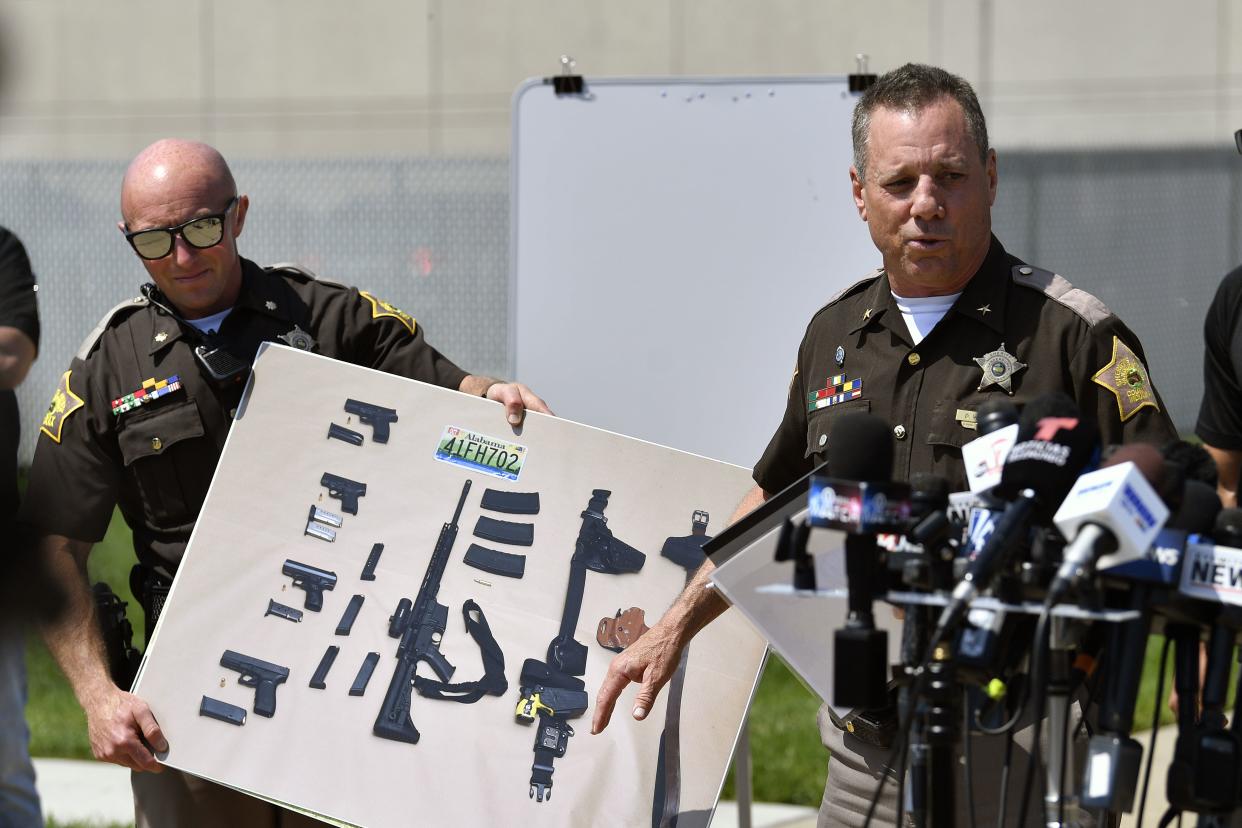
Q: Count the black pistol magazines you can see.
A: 7